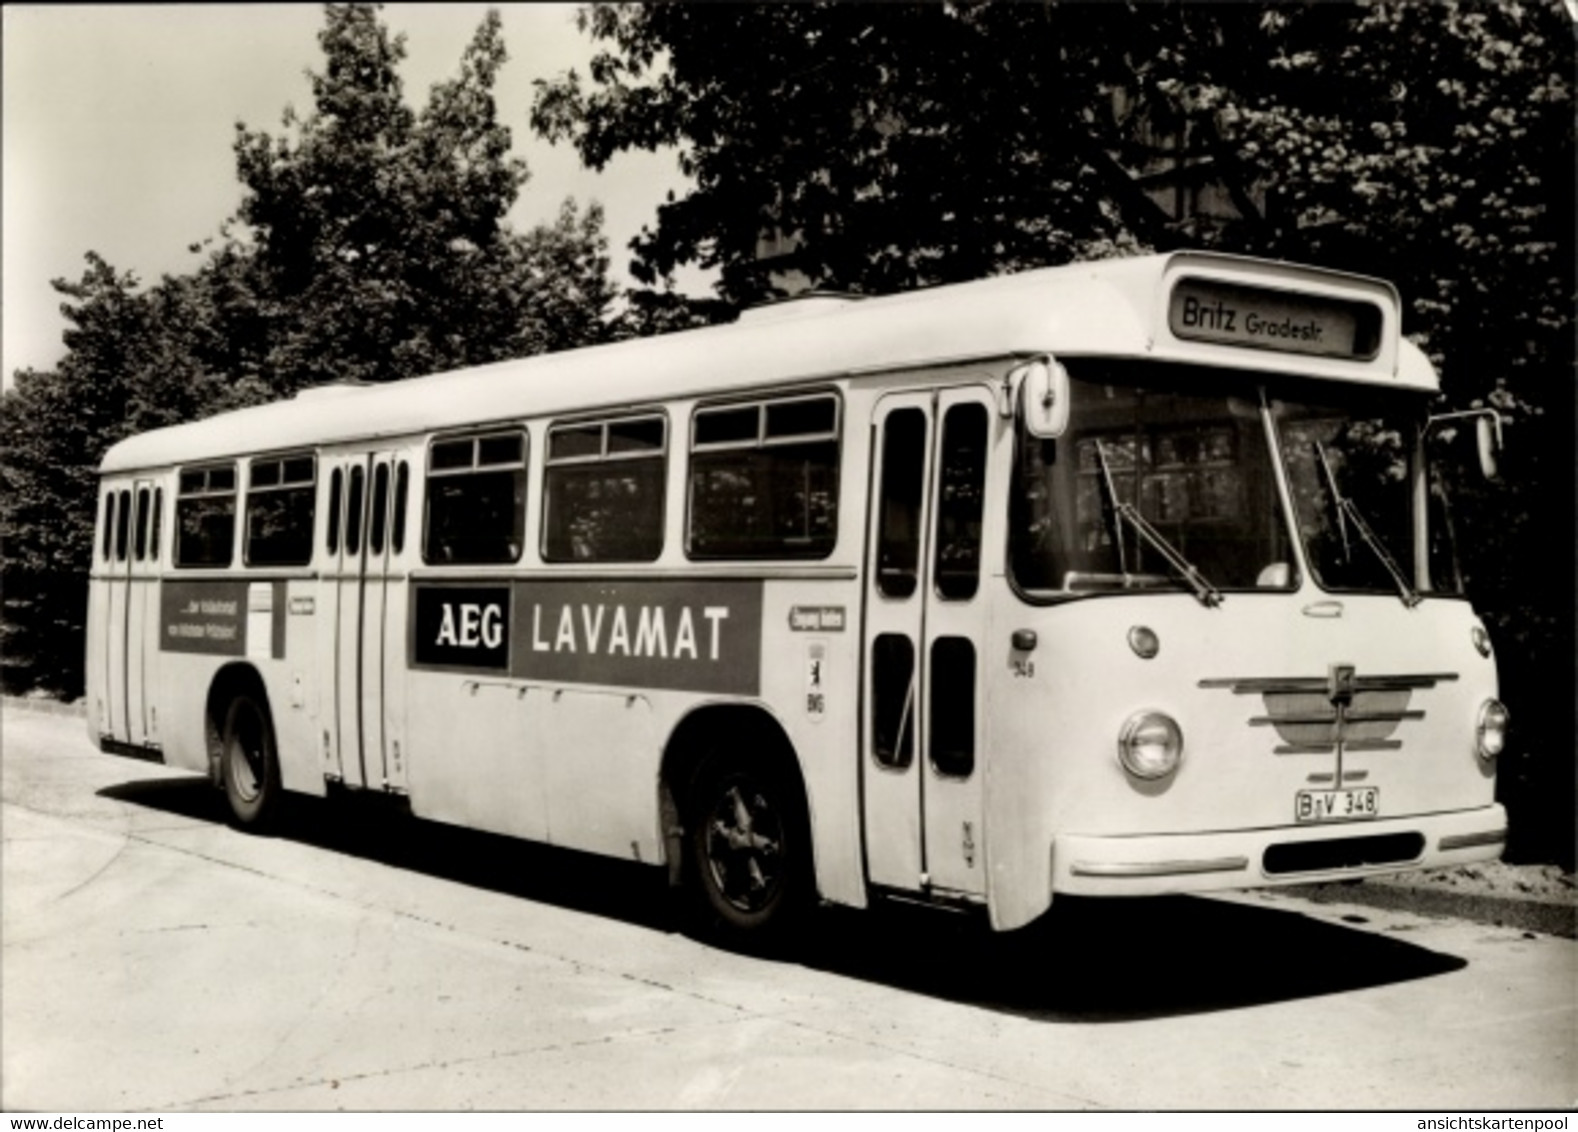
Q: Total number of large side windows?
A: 5